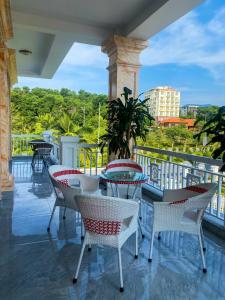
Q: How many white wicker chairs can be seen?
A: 4